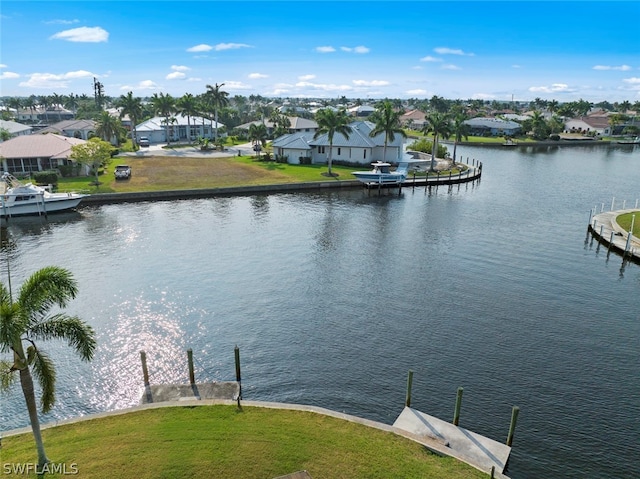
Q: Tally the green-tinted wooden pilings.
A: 6